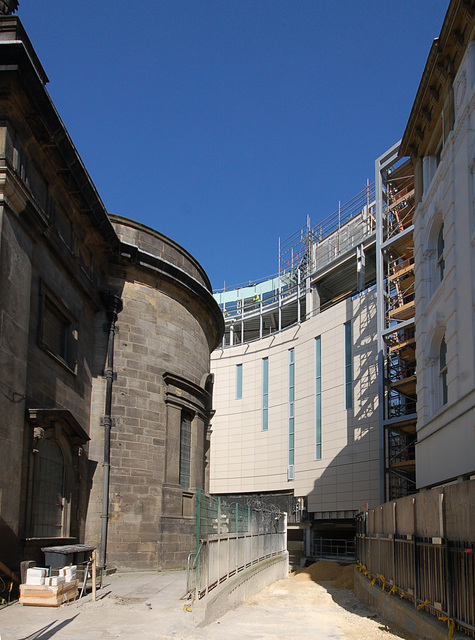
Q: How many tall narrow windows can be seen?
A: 5